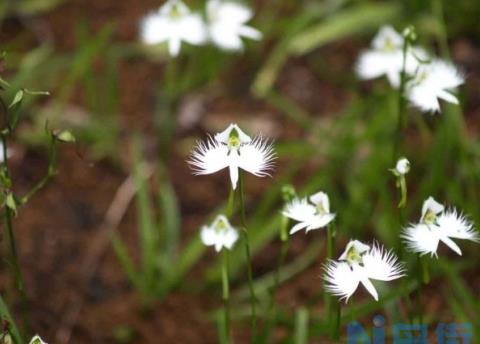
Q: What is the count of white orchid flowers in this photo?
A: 9